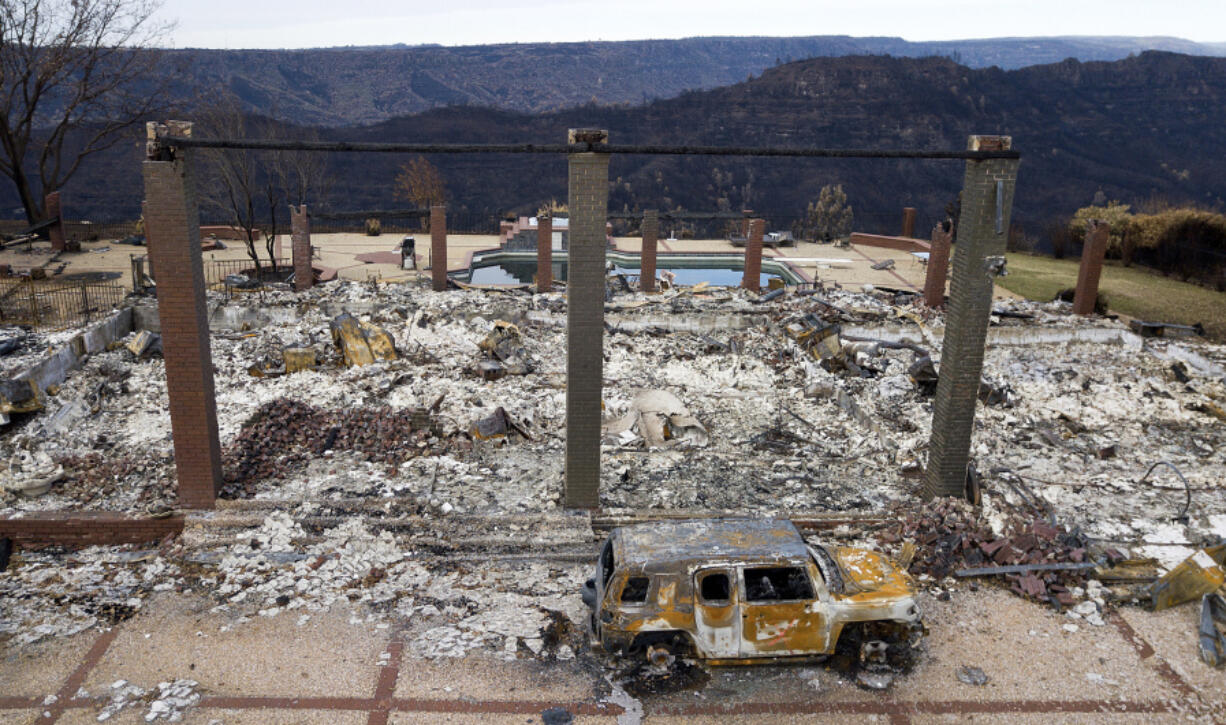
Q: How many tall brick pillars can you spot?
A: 3